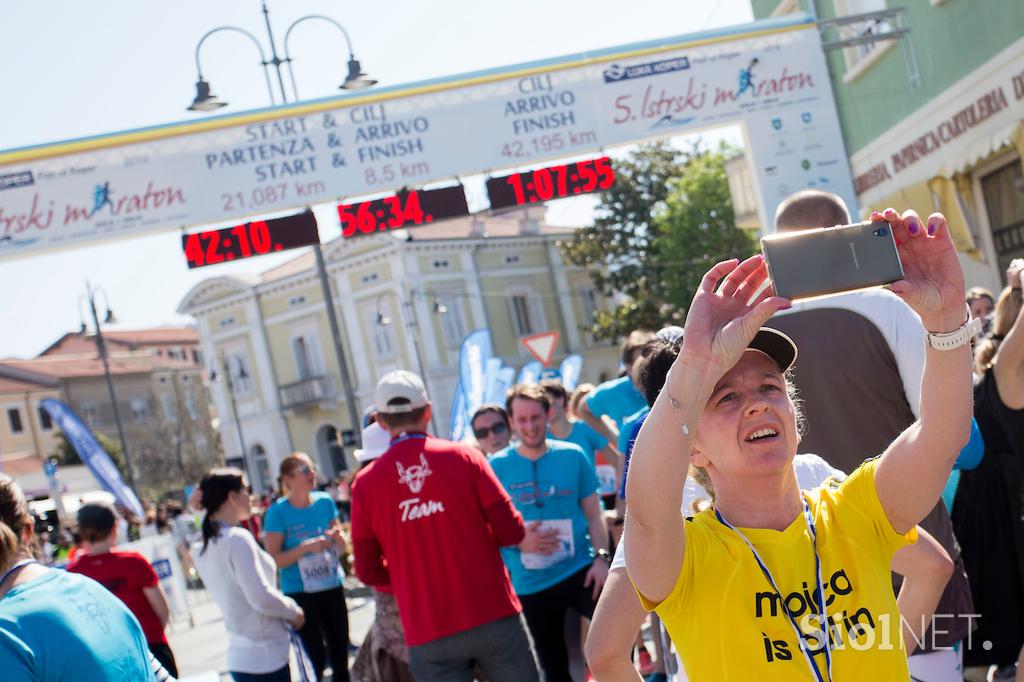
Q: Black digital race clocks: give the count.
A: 3